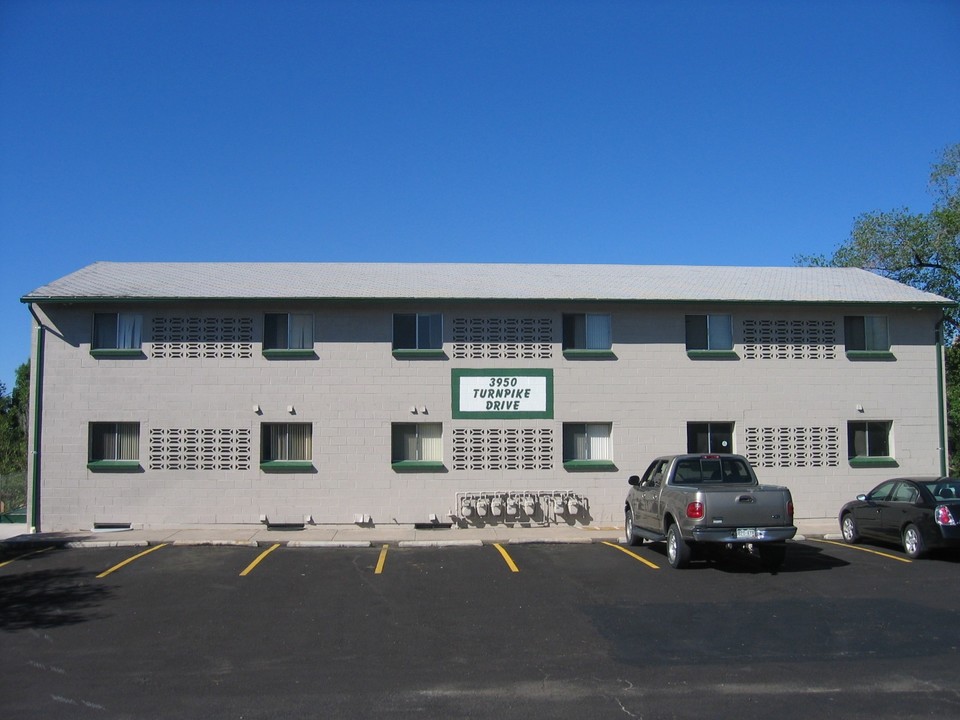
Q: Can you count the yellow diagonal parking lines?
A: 7